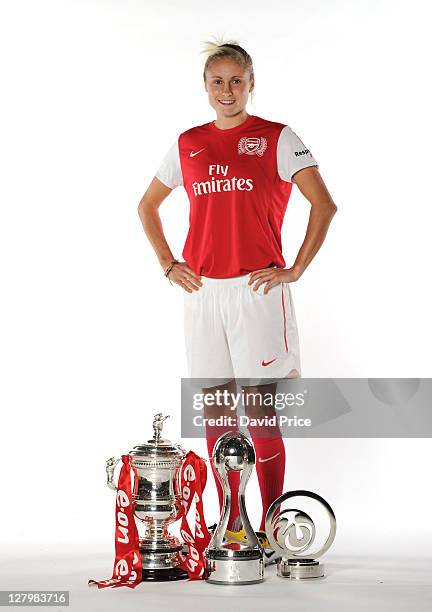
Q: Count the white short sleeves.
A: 2